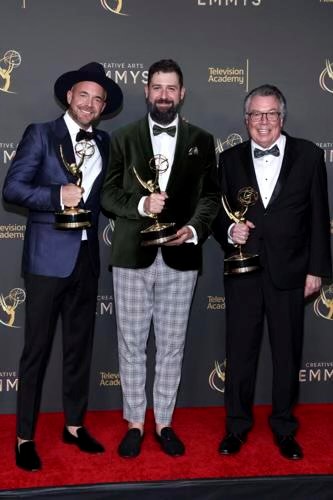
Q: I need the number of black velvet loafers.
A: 4